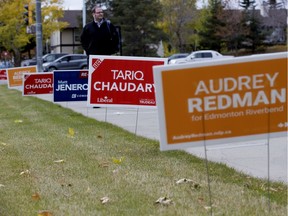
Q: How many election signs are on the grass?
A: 6